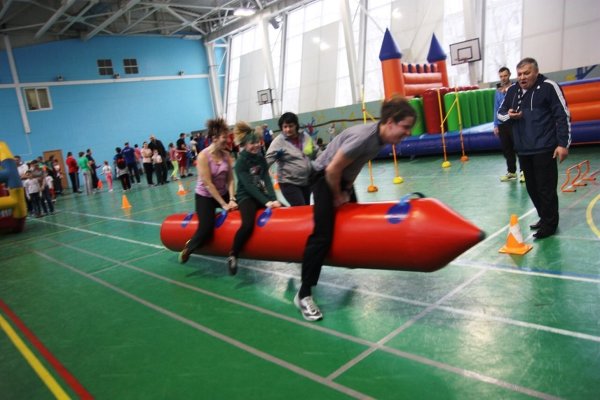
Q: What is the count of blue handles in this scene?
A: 4